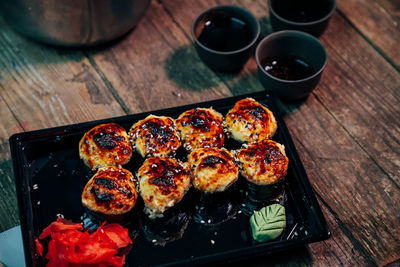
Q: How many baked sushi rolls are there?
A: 8